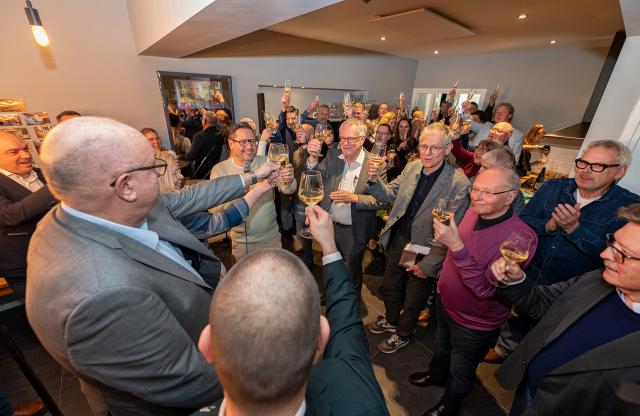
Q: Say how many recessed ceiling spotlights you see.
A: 4